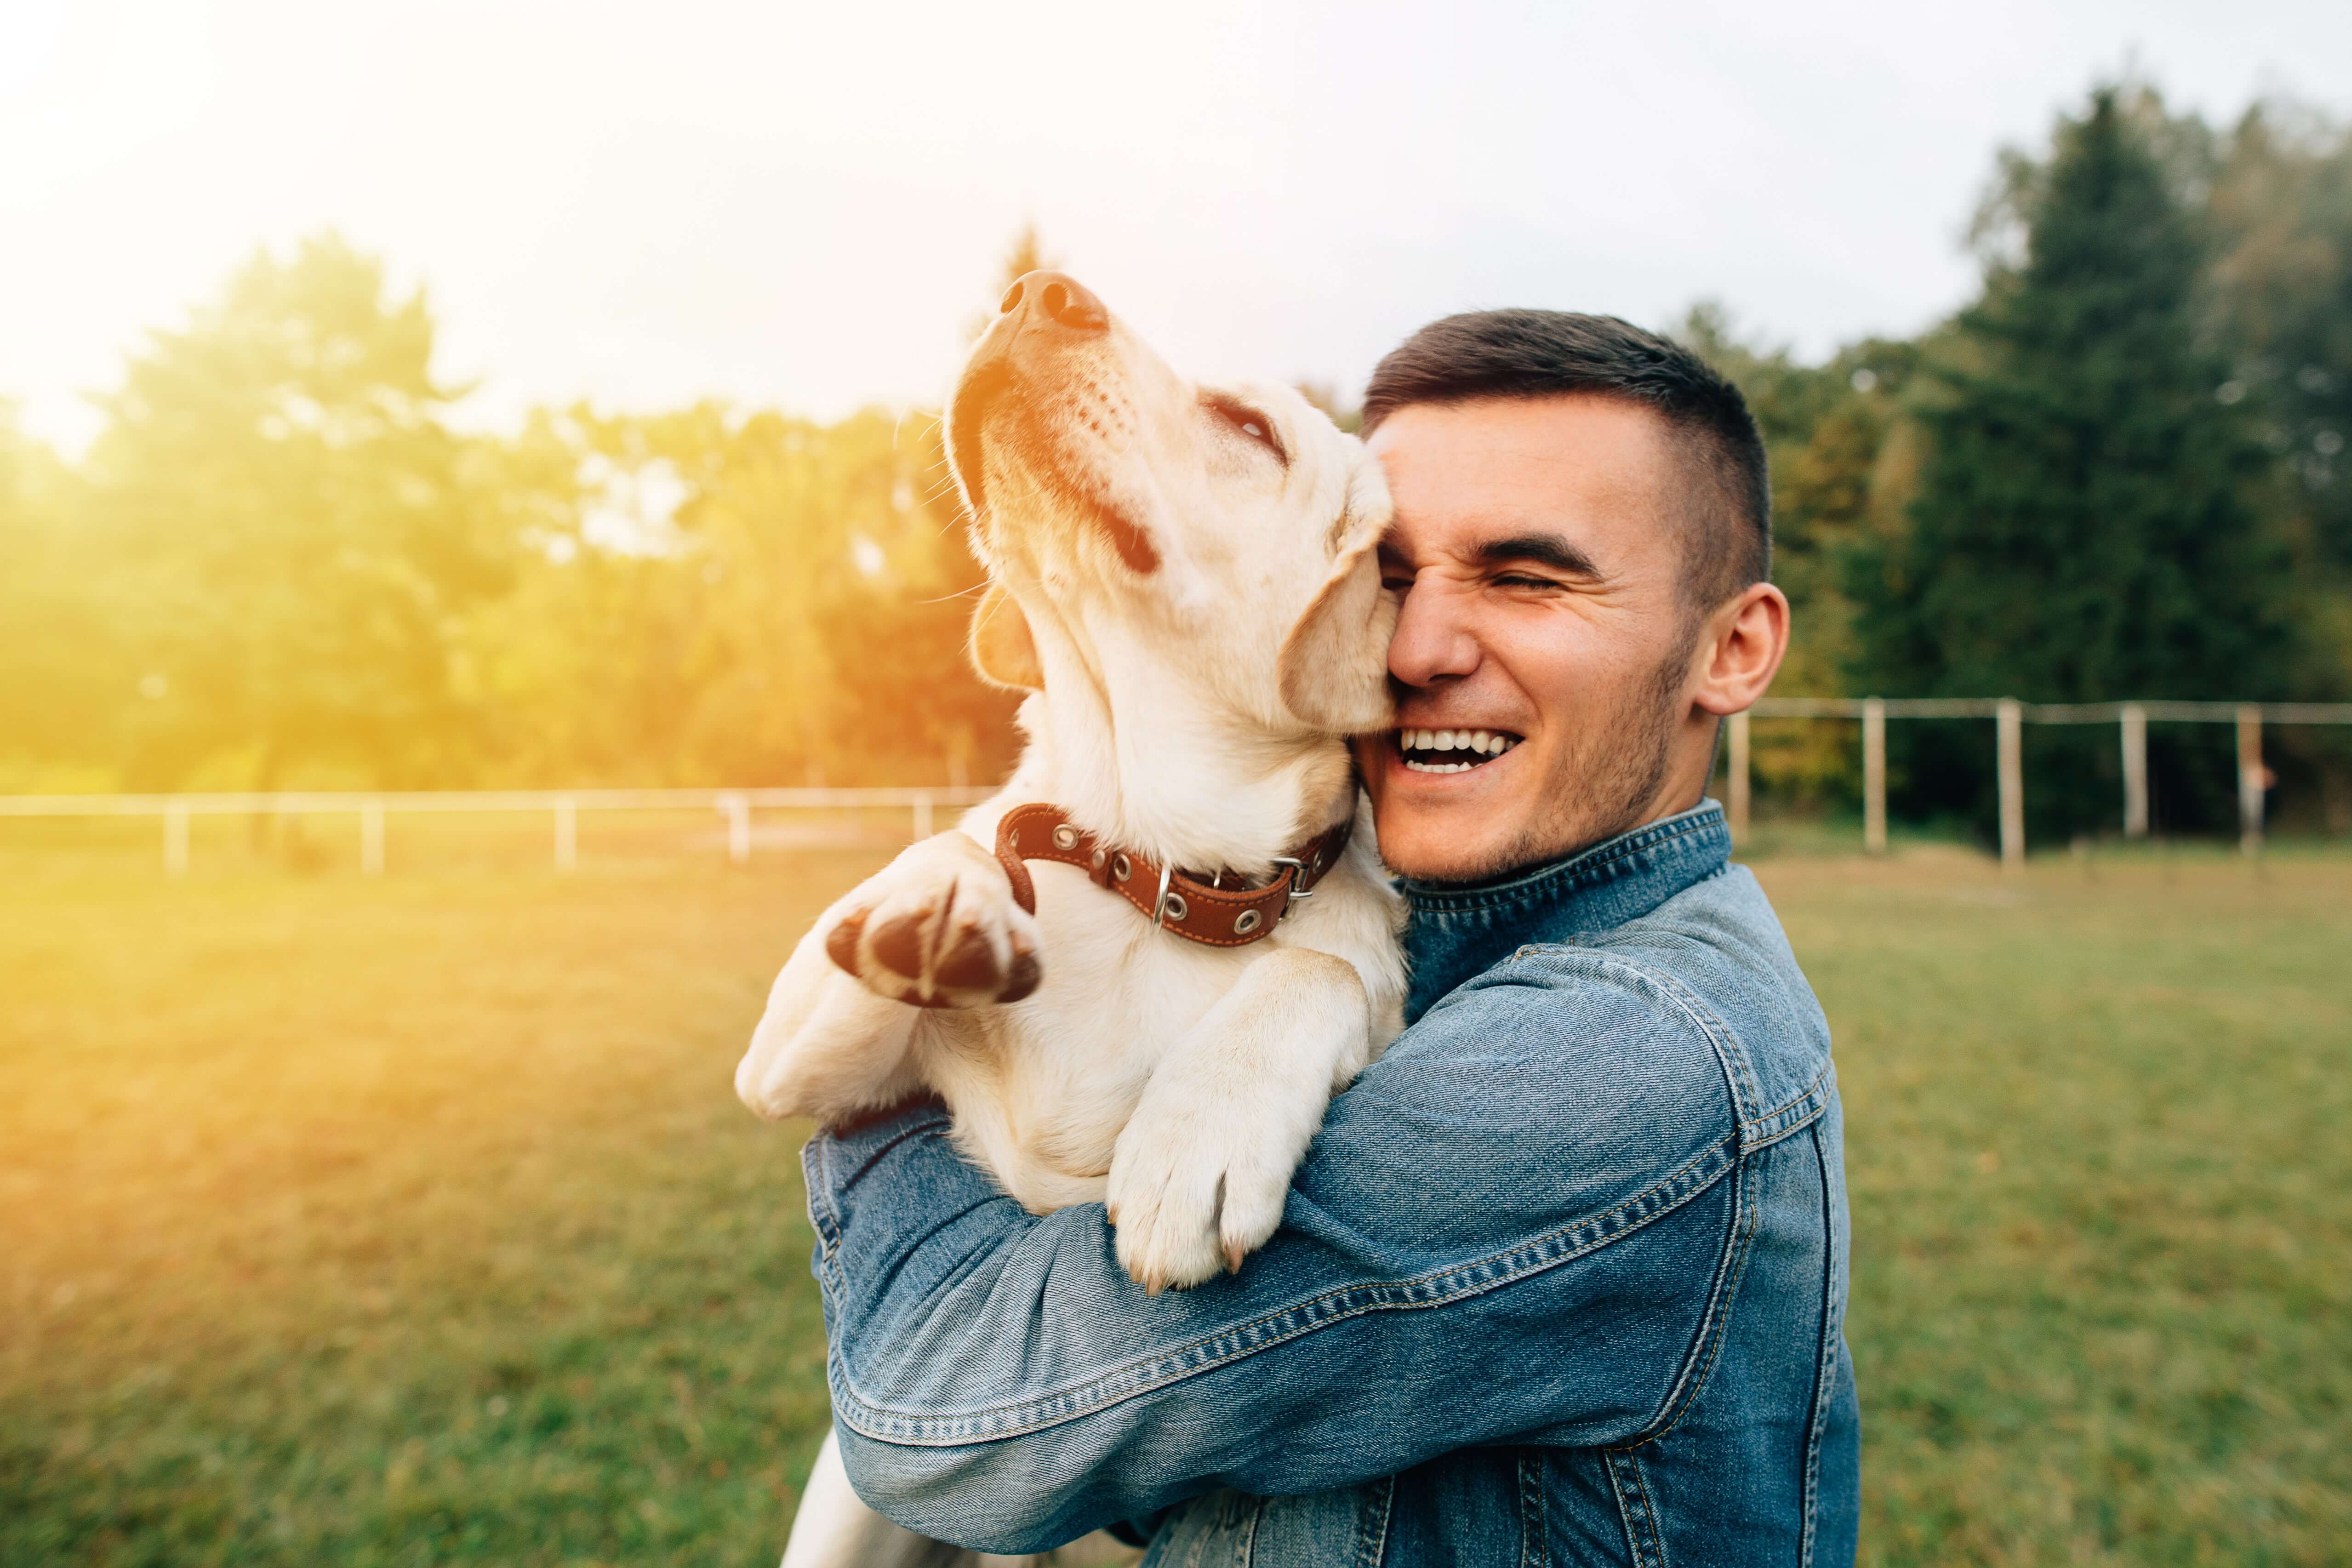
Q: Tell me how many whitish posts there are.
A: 10